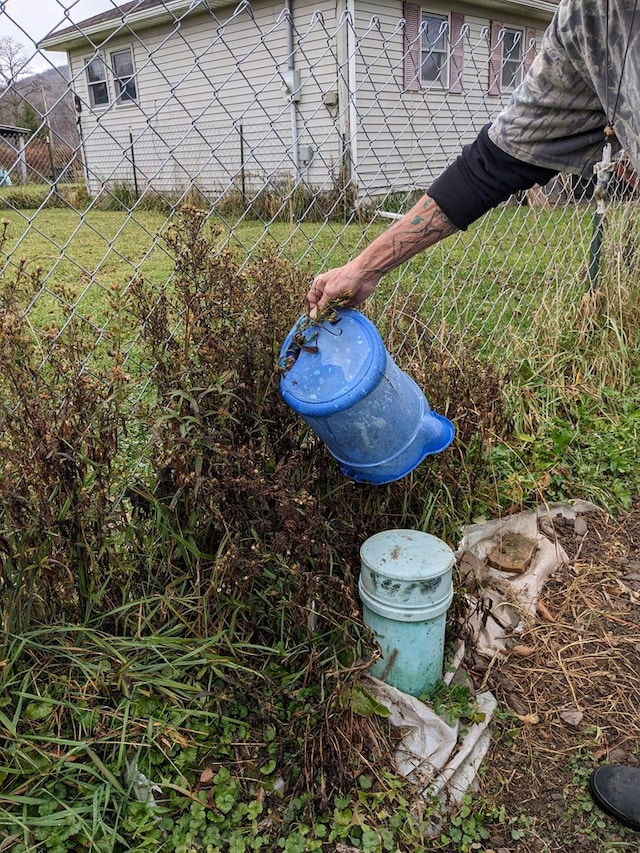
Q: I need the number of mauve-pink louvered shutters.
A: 4